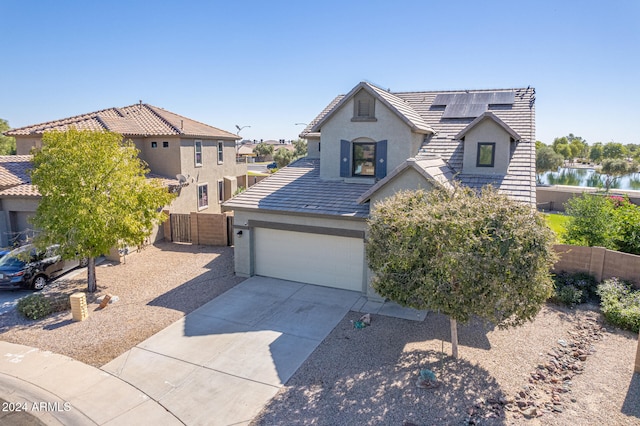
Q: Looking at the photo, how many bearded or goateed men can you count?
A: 0